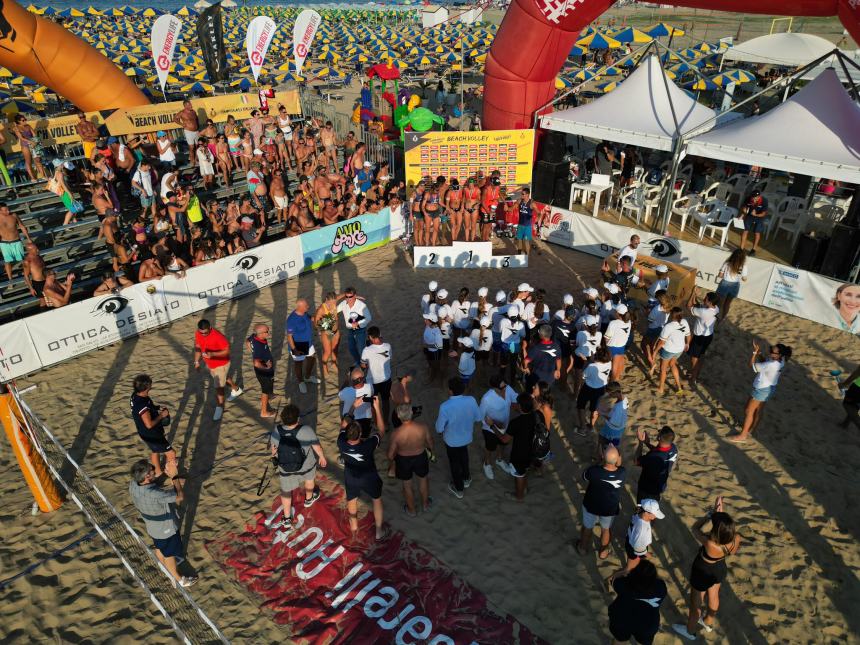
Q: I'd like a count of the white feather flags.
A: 3